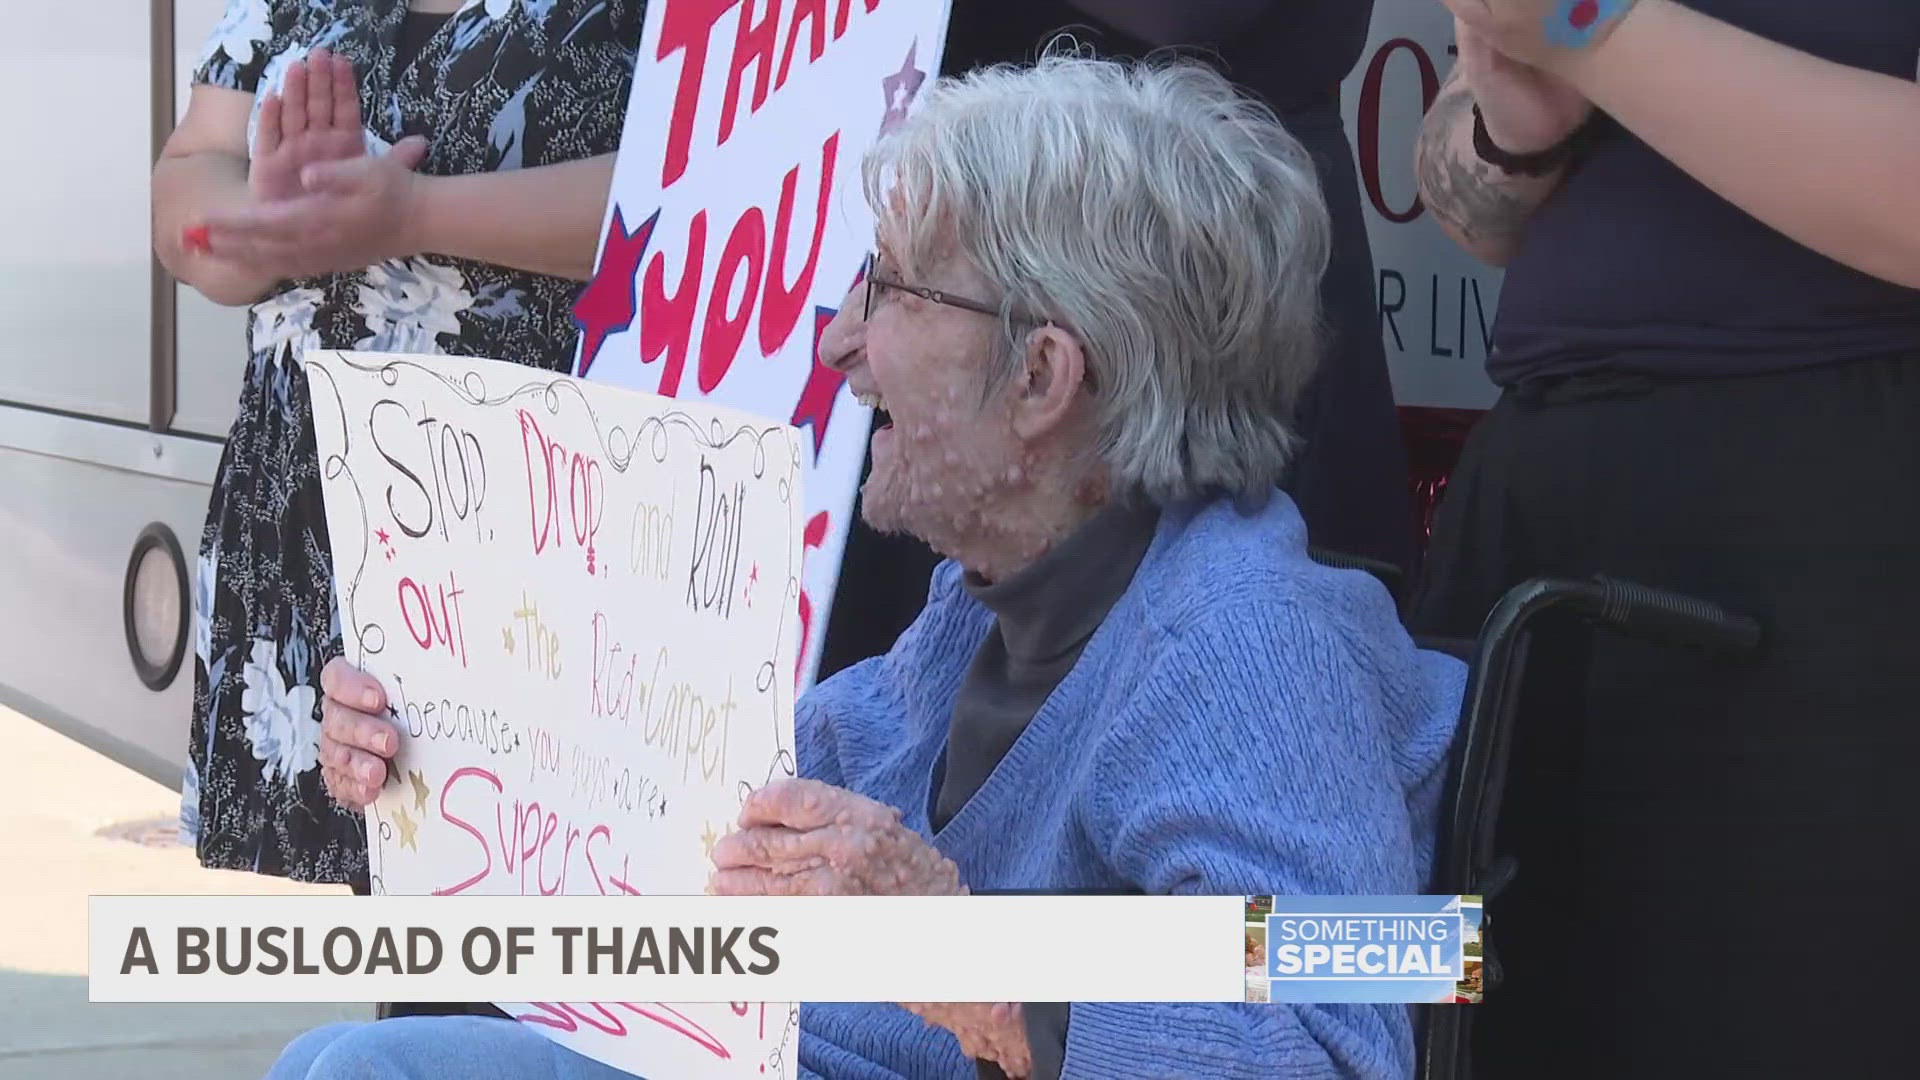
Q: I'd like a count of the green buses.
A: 0